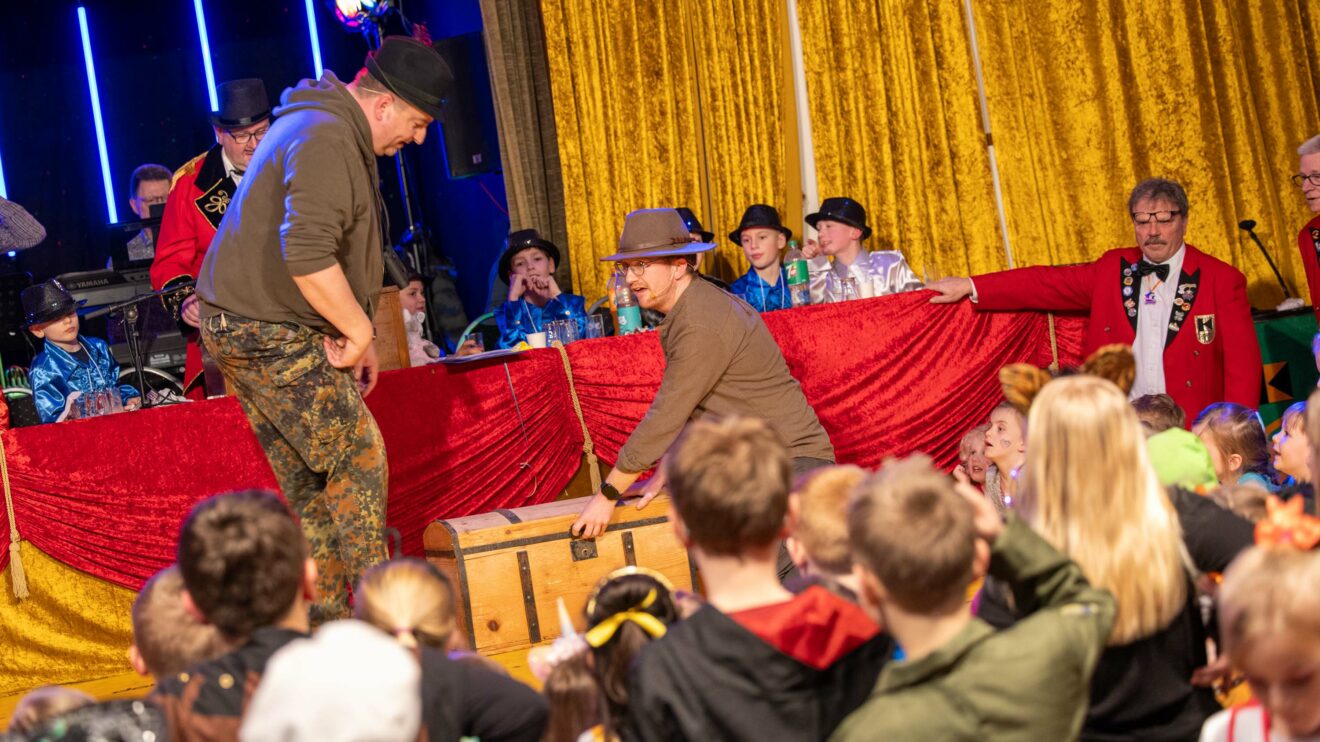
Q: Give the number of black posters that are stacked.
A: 0